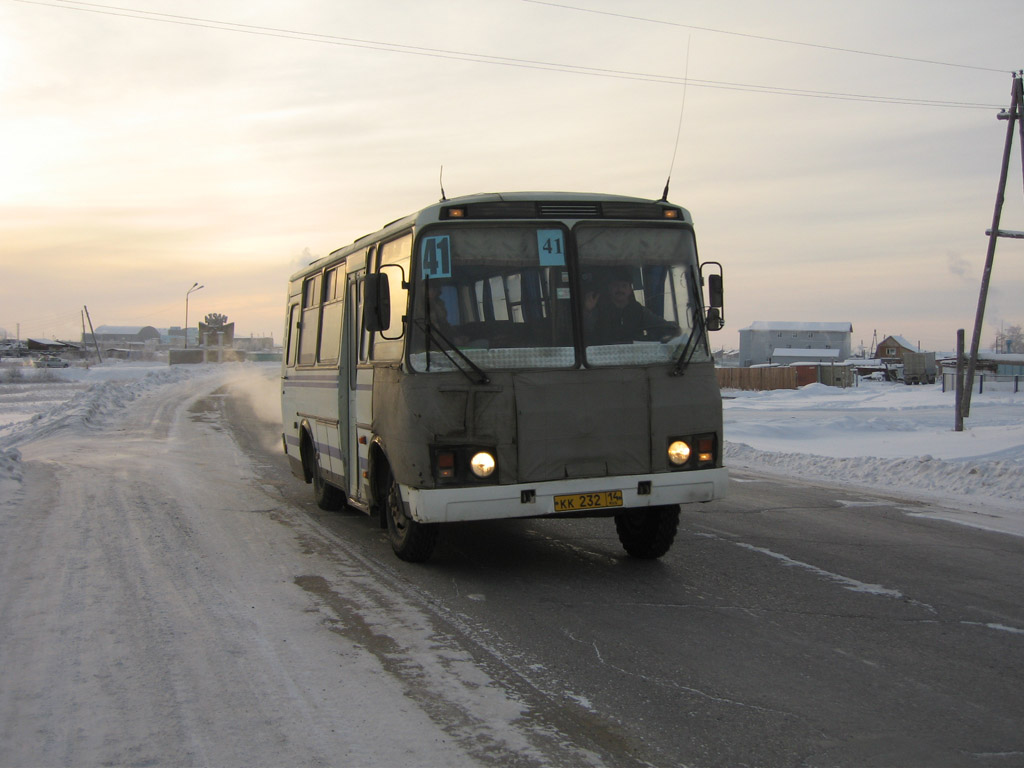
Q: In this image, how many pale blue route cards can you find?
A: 2